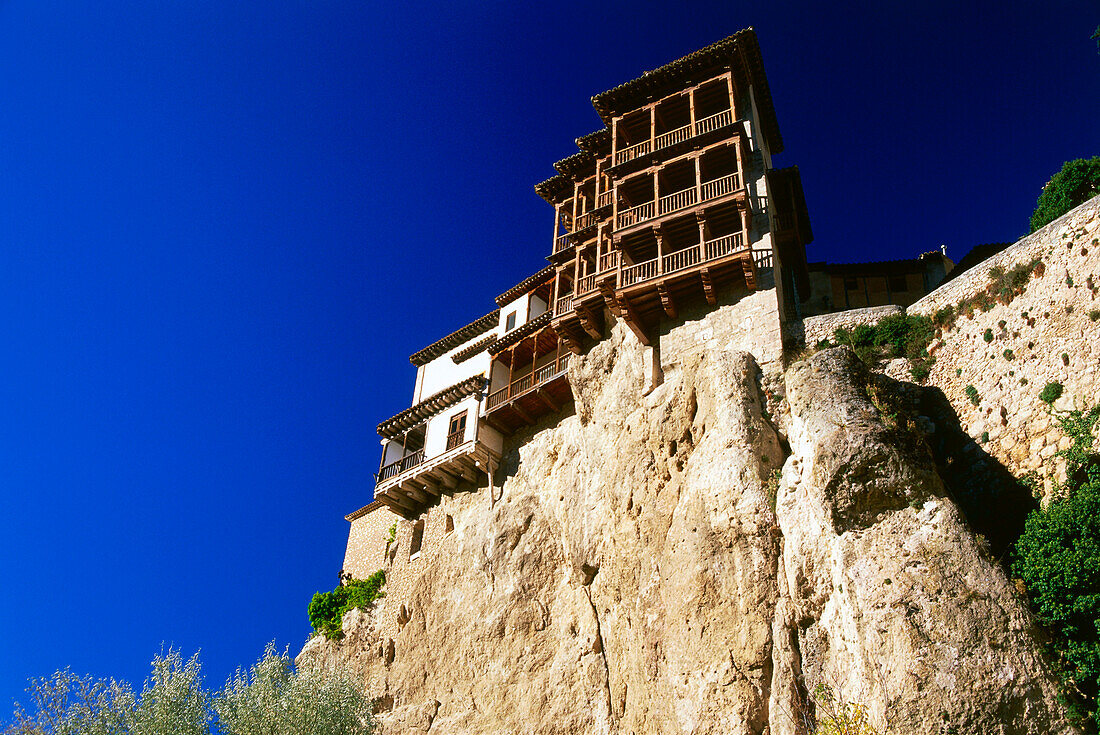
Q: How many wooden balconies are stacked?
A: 3